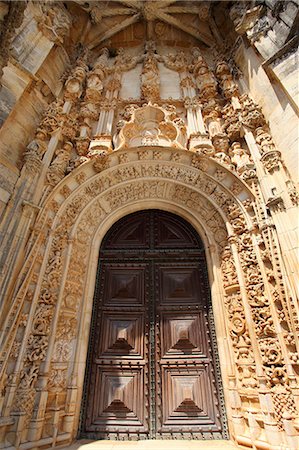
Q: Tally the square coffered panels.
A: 6